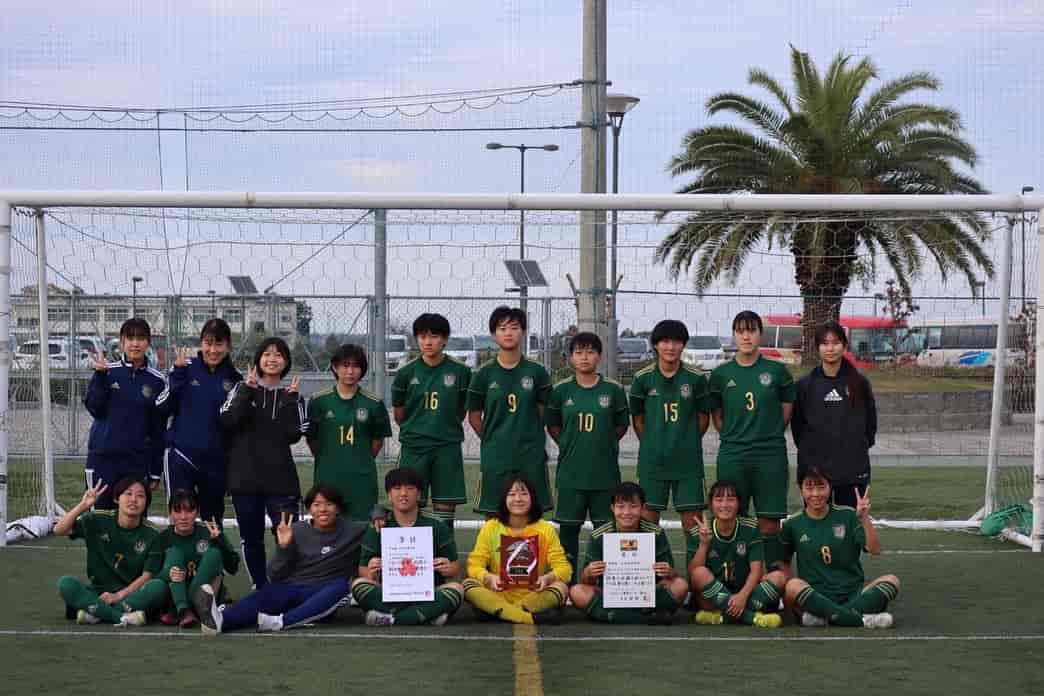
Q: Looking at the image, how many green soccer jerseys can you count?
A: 12